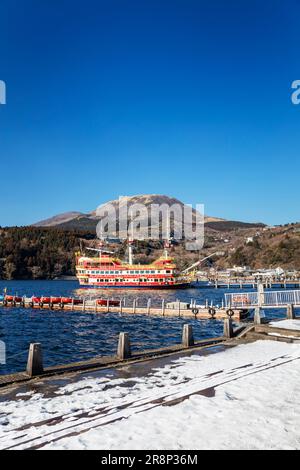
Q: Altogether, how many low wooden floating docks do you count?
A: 1